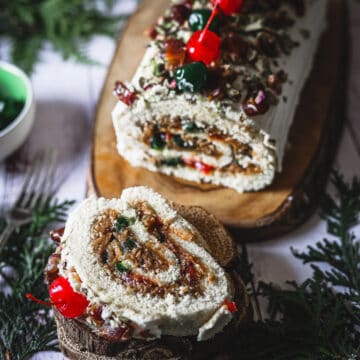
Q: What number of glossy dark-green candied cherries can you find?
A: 2